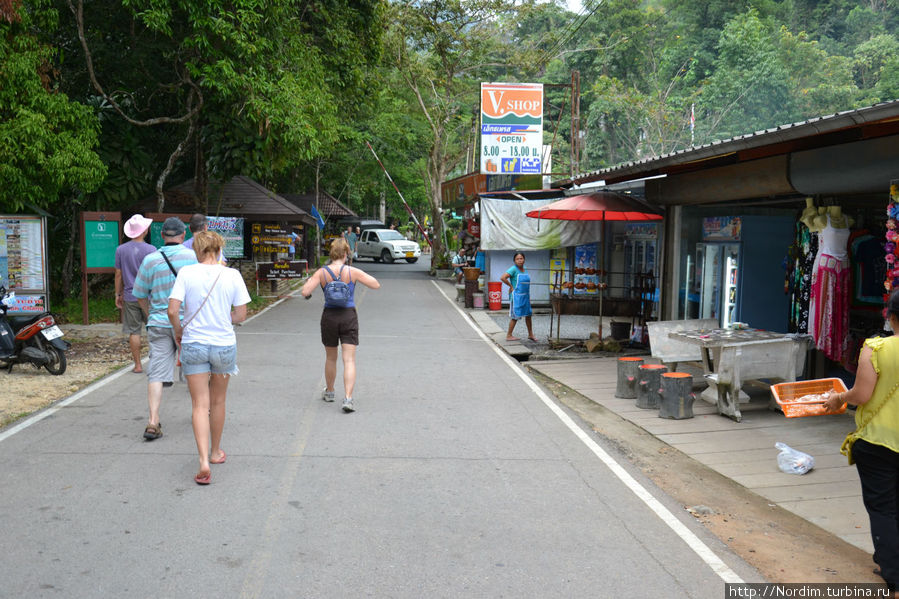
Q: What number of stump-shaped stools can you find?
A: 3